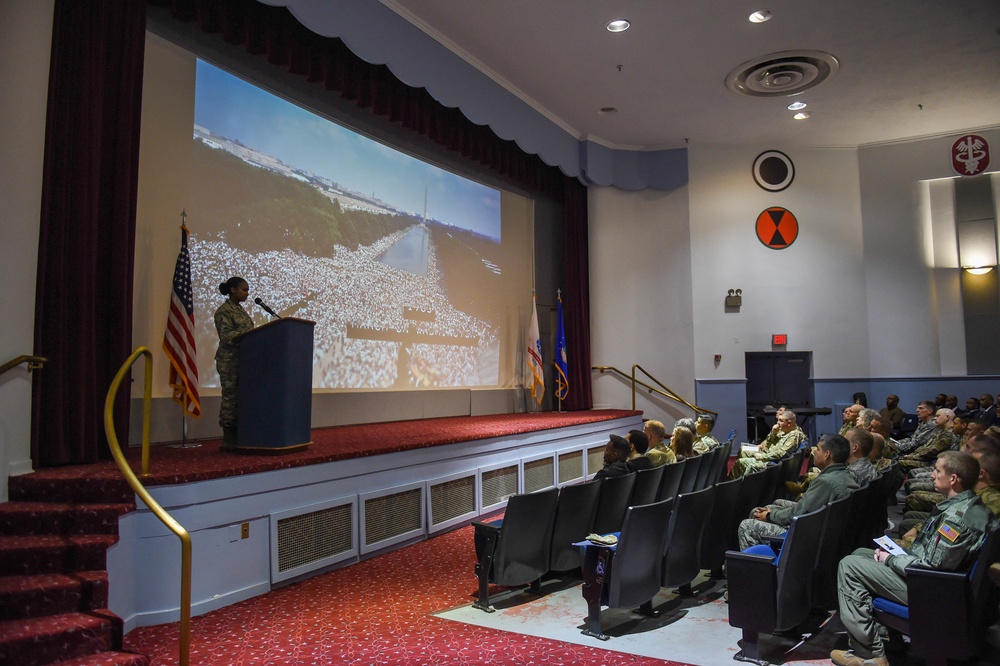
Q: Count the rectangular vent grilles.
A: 7